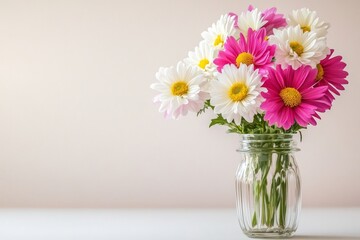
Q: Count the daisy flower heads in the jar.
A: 11